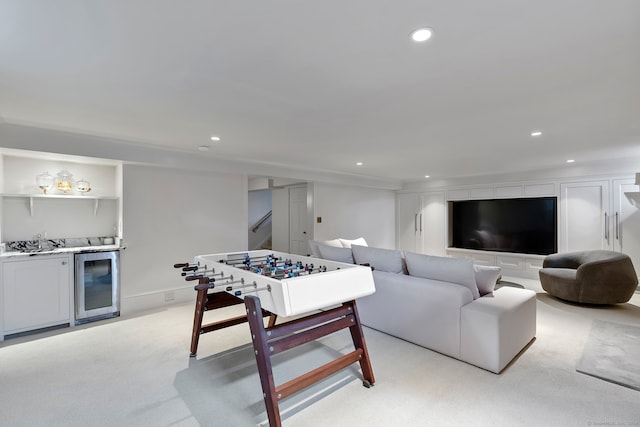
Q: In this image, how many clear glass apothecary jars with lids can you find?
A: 3